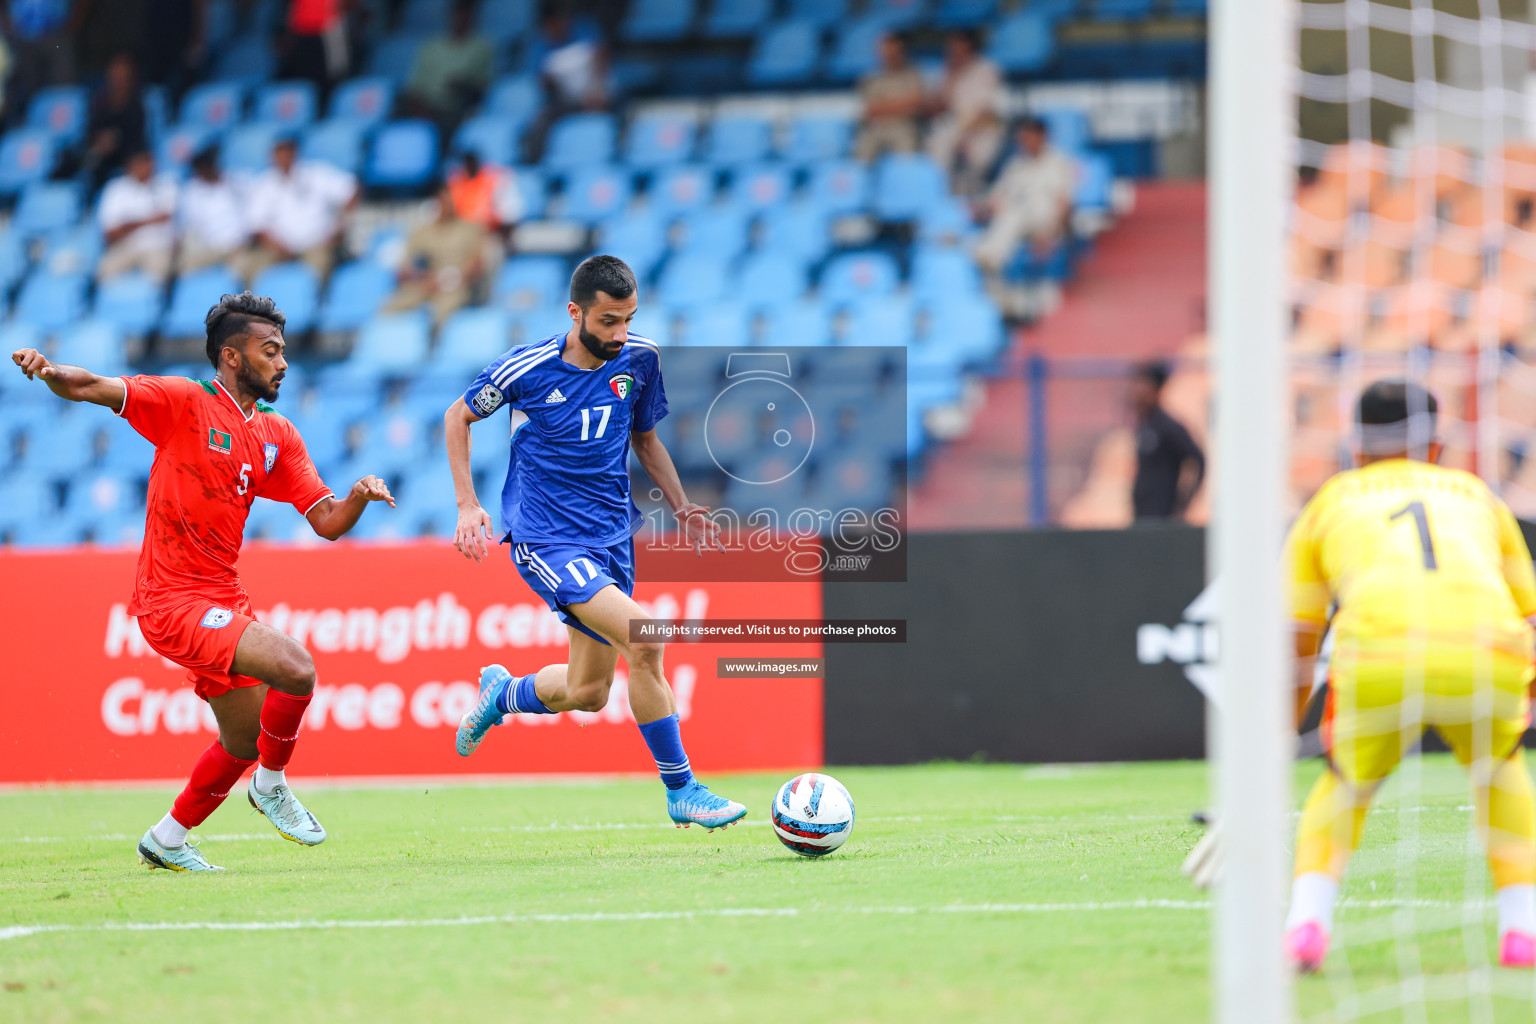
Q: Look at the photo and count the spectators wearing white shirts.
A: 3